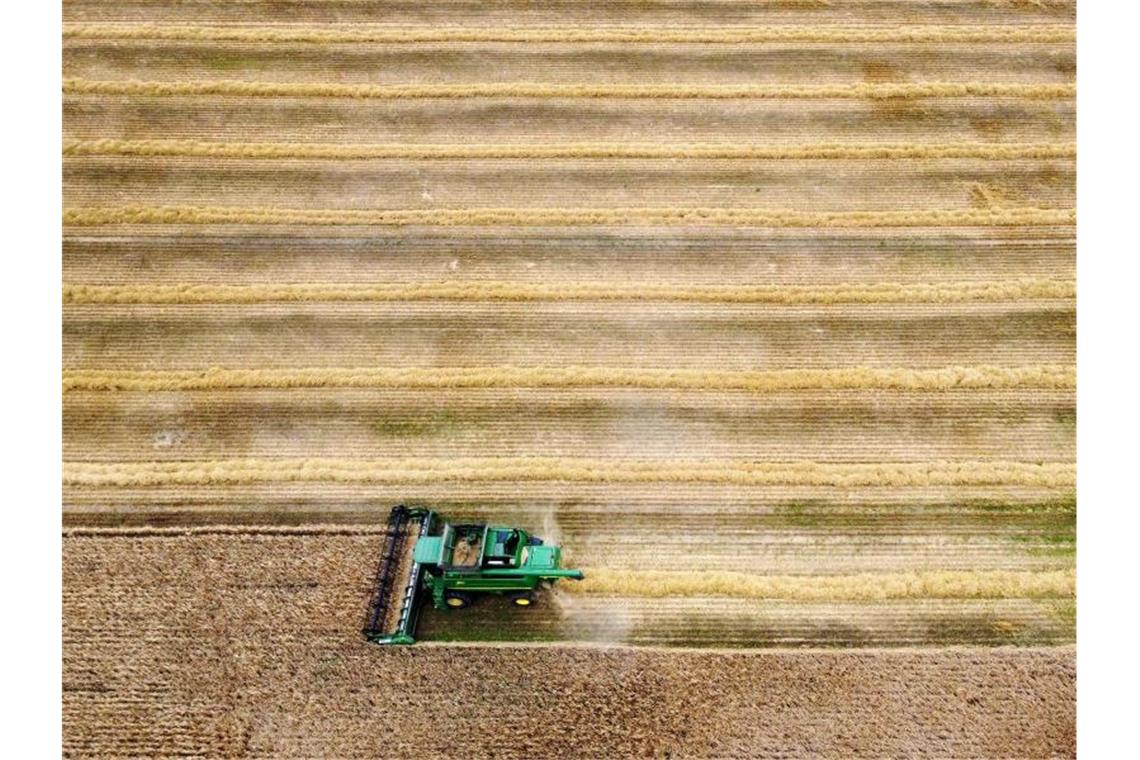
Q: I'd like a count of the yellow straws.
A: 8